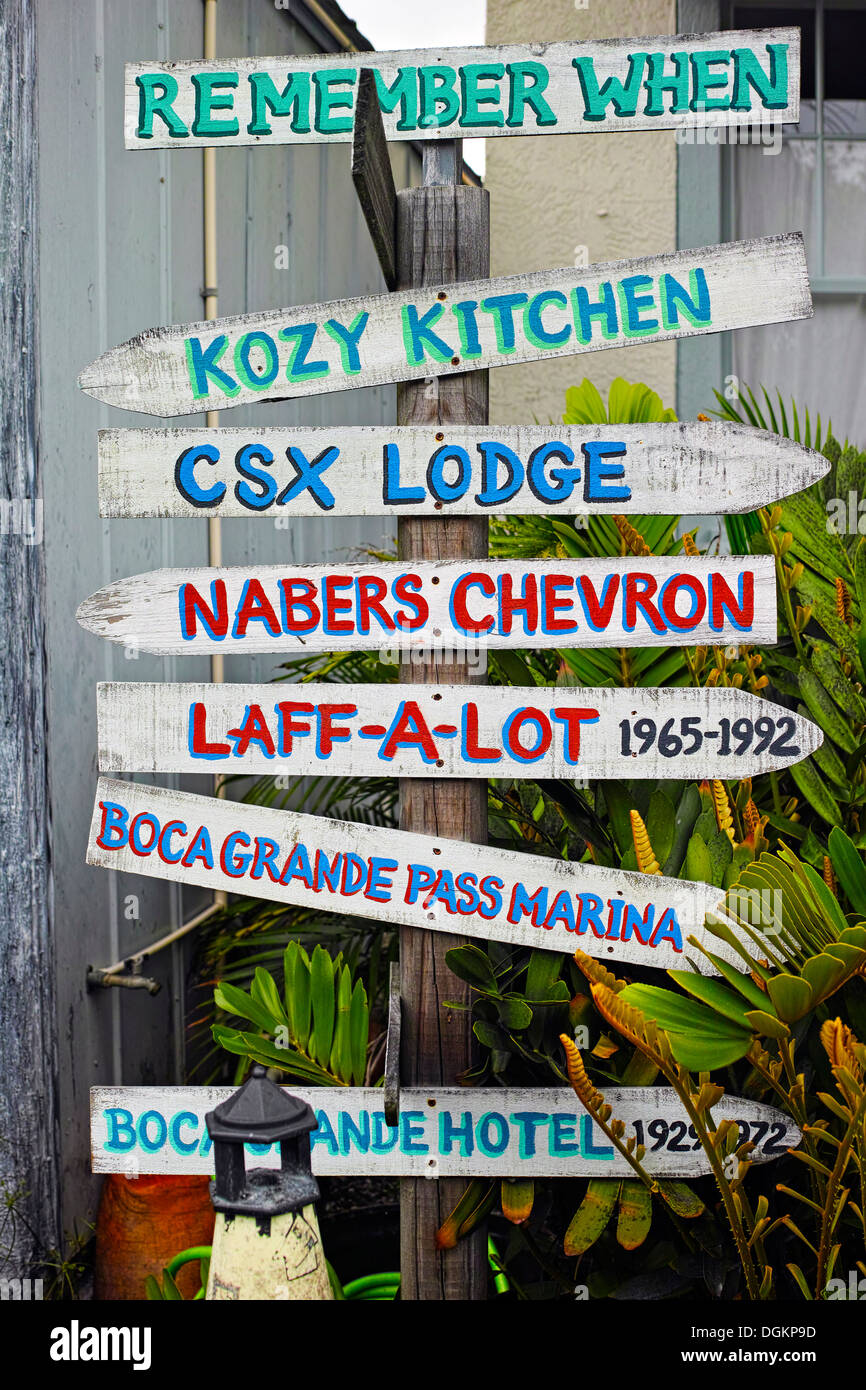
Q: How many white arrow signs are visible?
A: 6